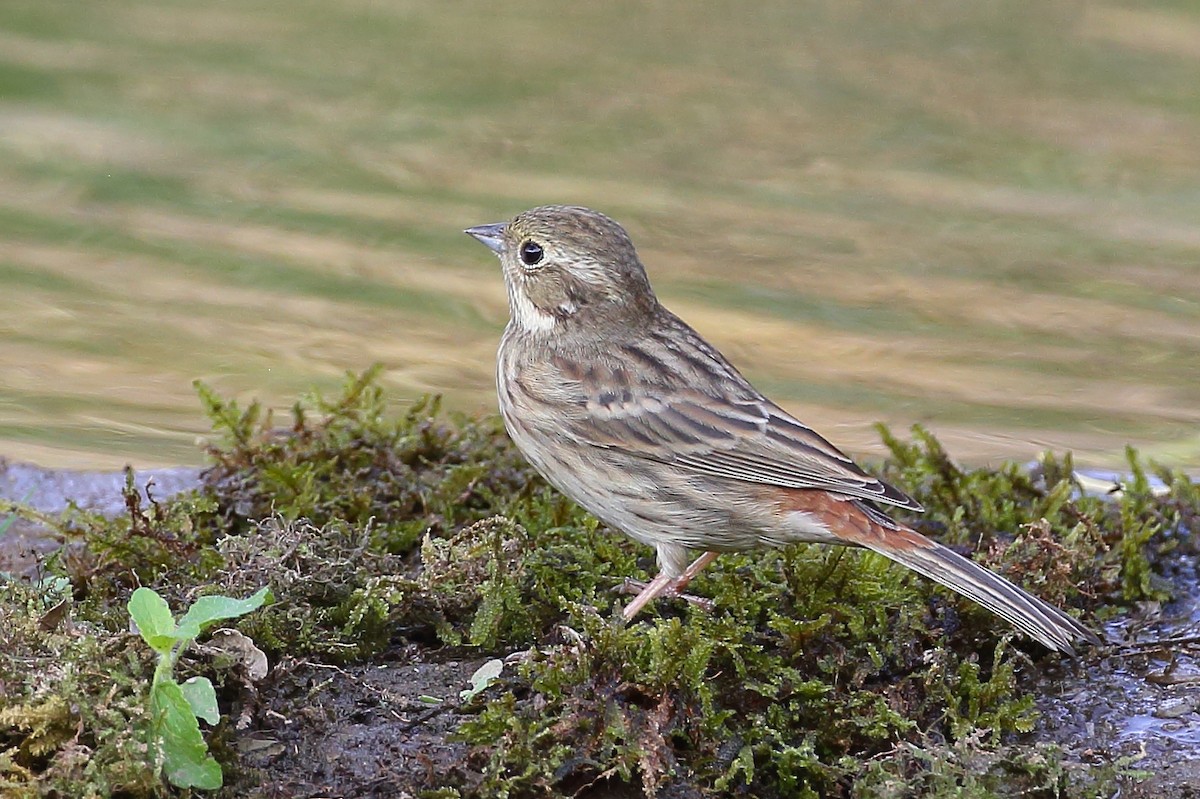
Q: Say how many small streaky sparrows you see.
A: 1